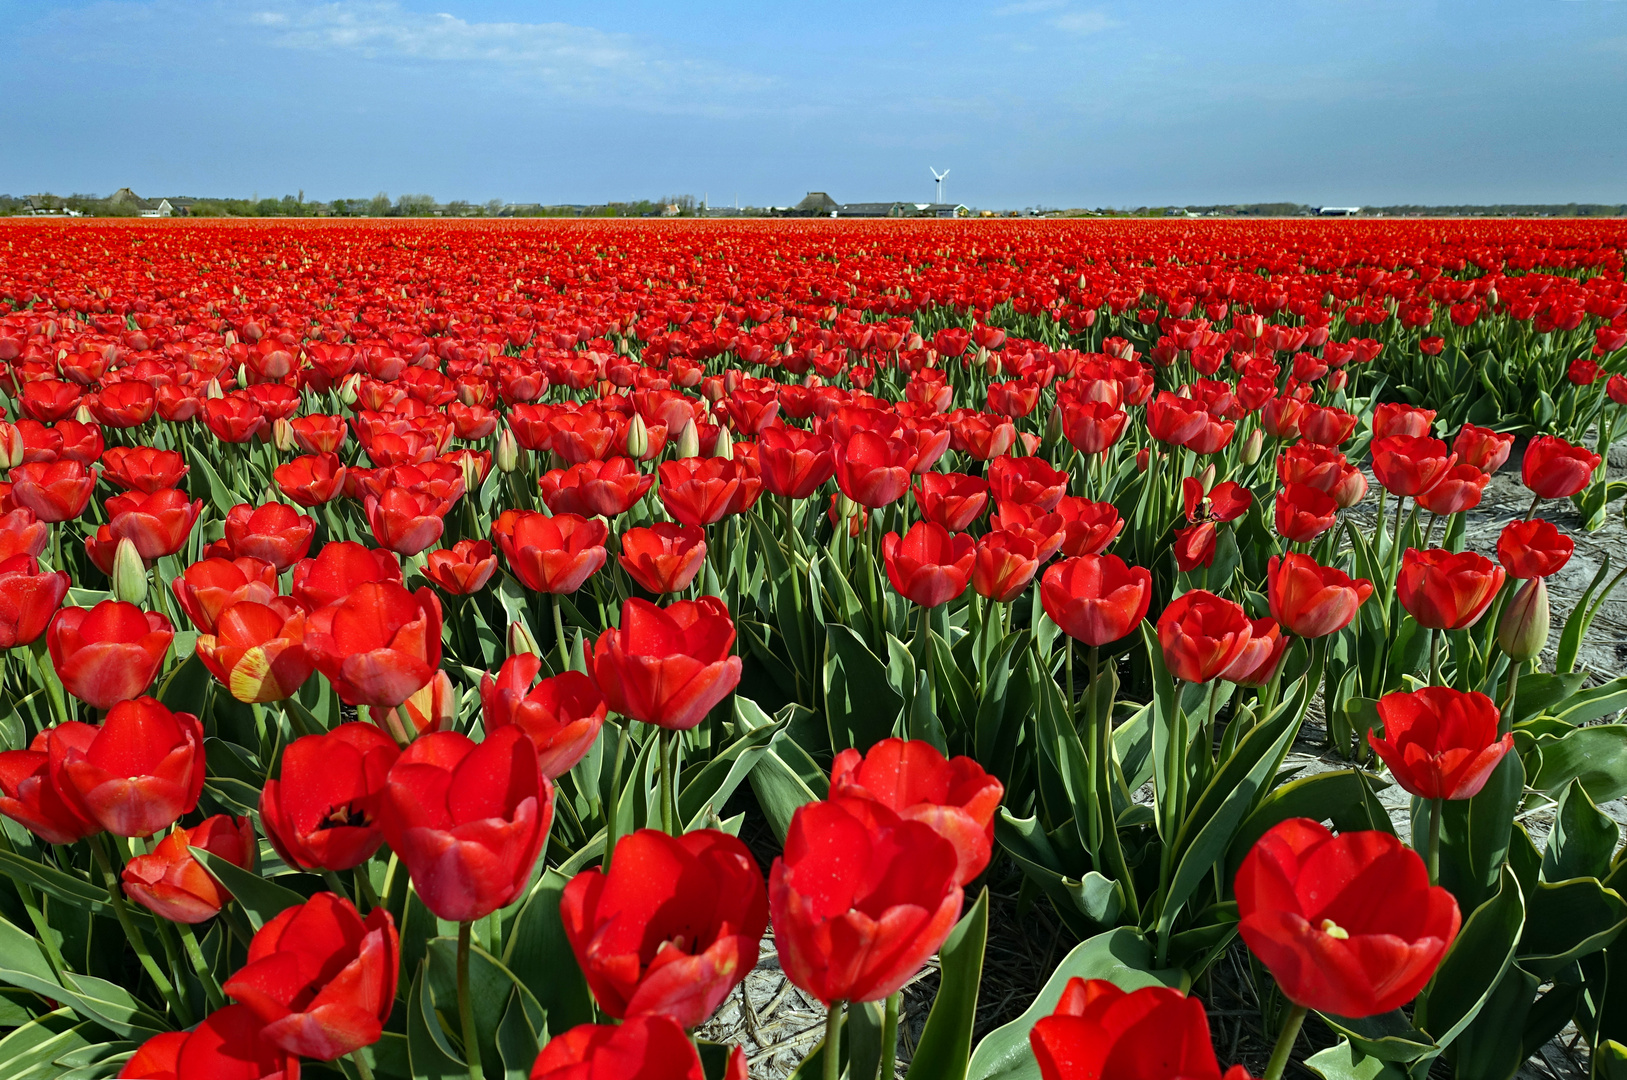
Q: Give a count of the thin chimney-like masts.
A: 2